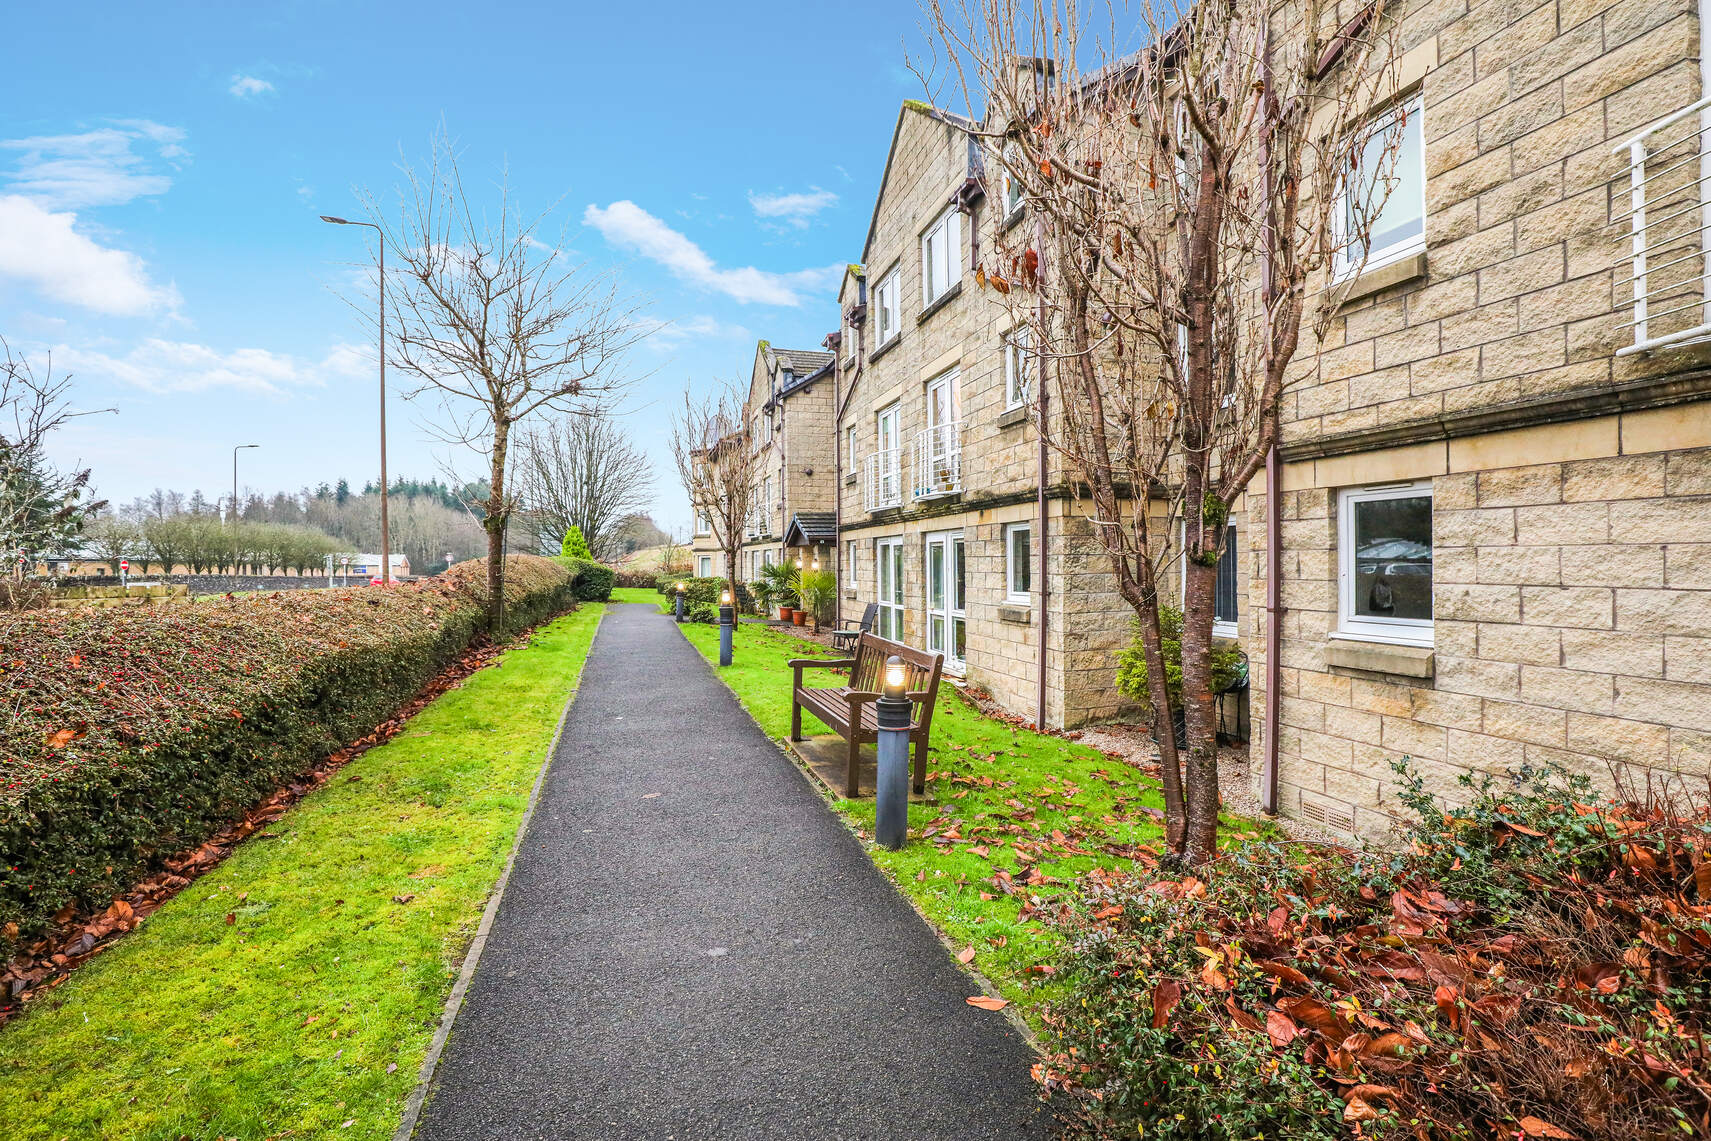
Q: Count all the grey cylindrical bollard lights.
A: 3